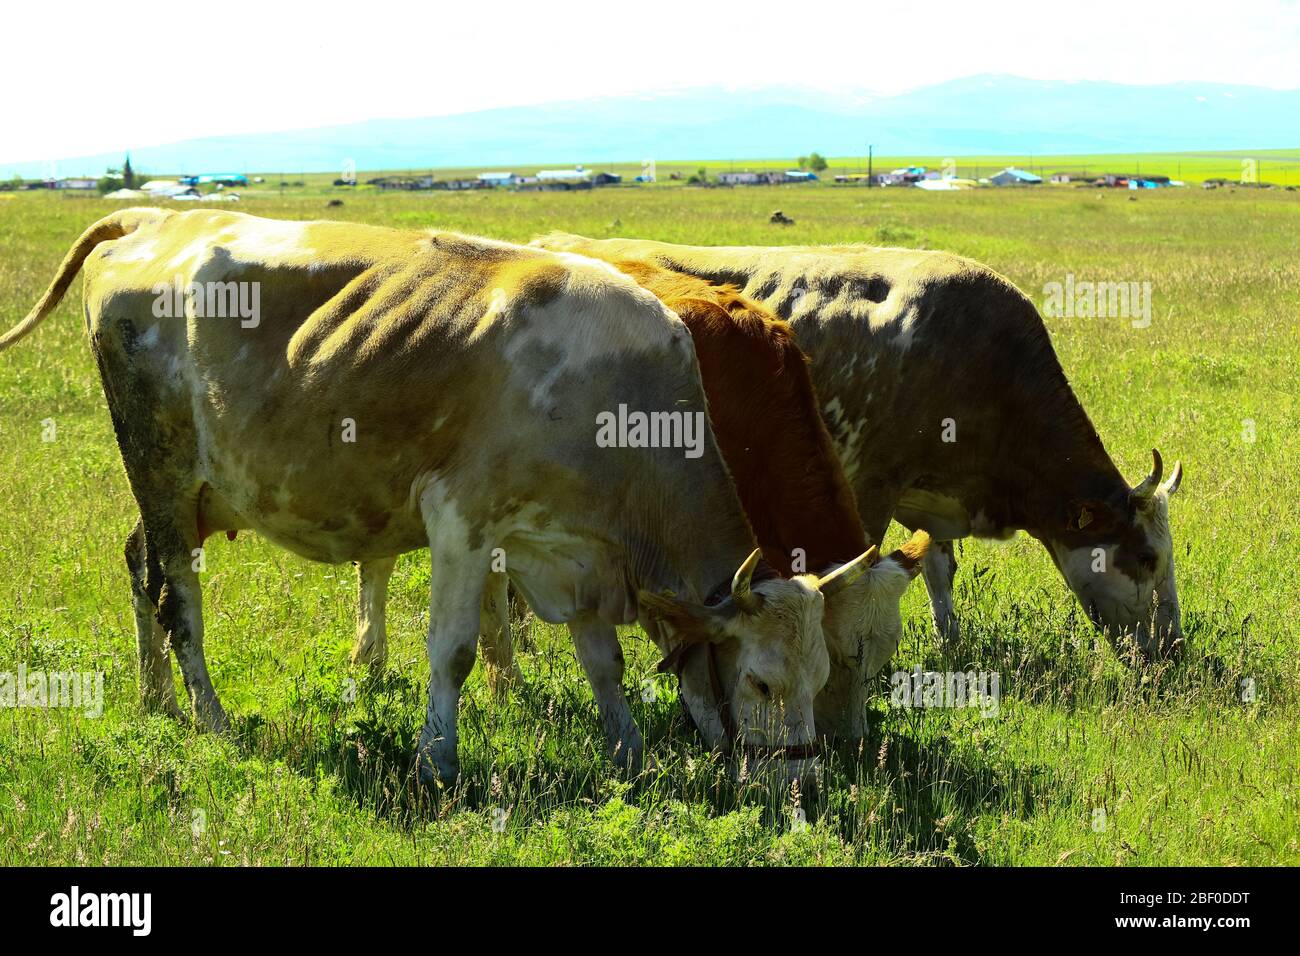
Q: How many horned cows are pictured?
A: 2